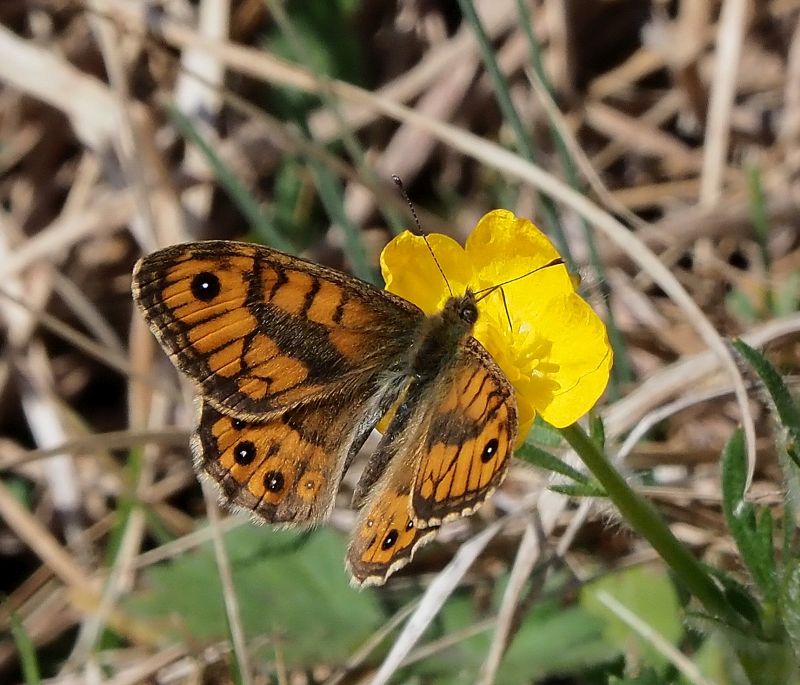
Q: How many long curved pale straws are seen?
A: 1